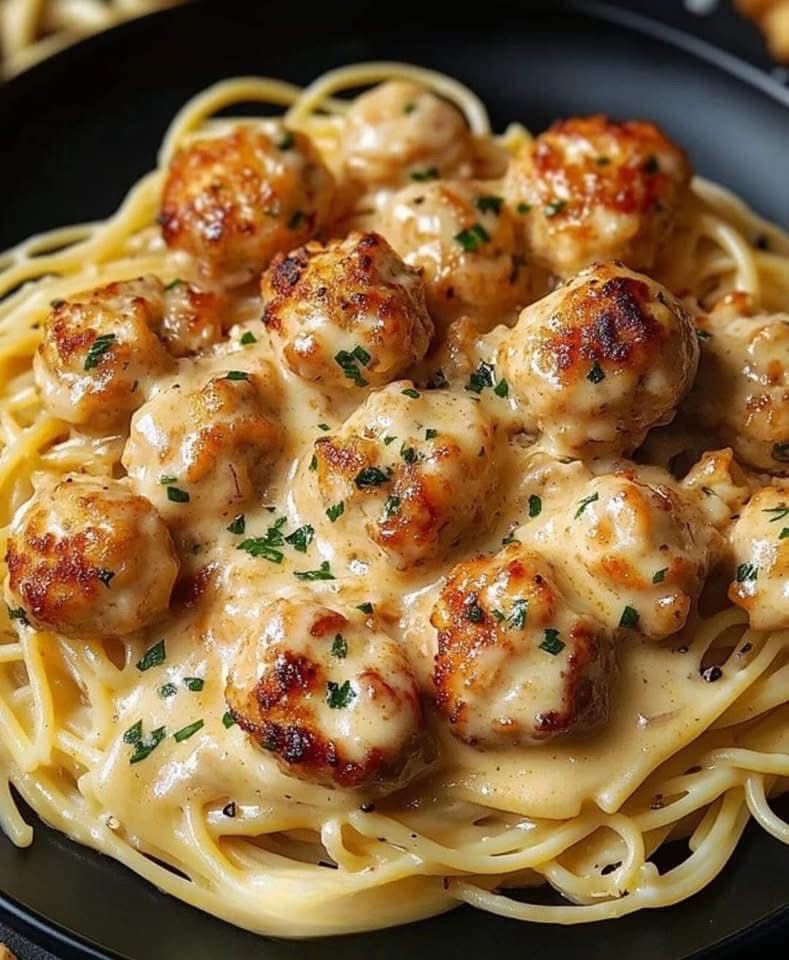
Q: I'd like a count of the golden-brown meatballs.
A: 15